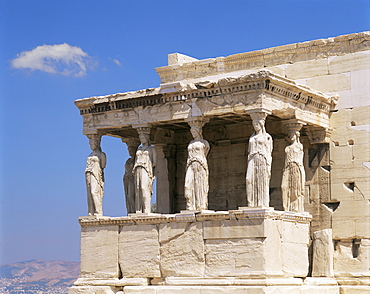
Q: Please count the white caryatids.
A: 6